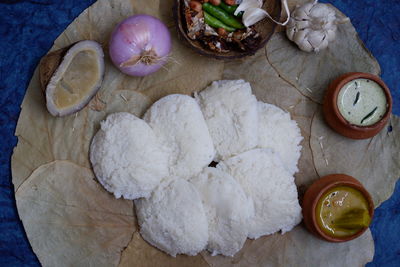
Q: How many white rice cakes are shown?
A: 7